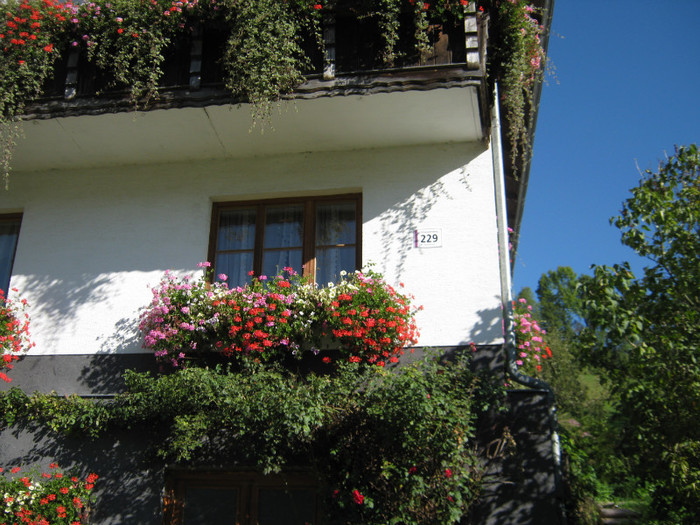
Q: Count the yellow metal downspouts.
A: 0